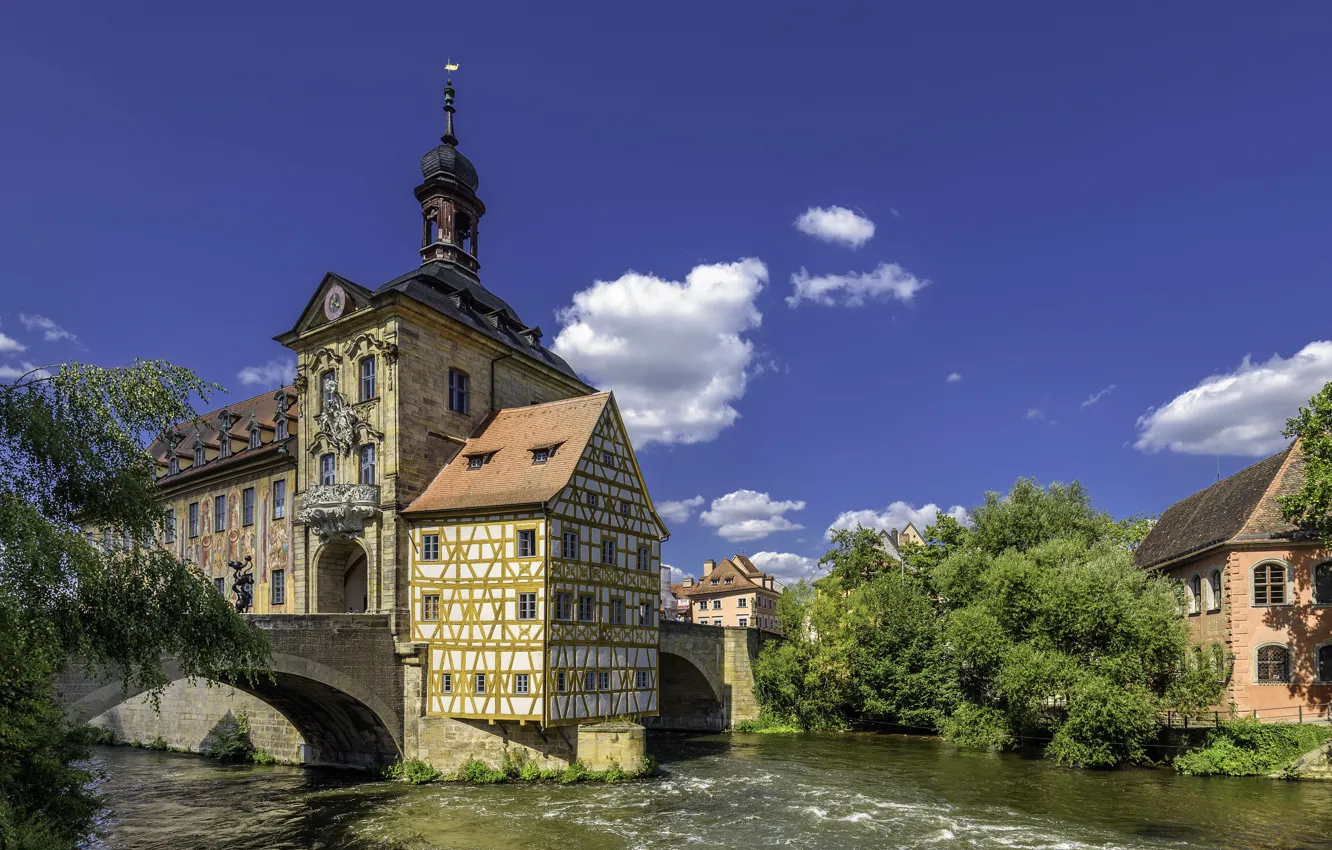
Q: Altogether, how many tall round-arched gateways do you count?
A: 1